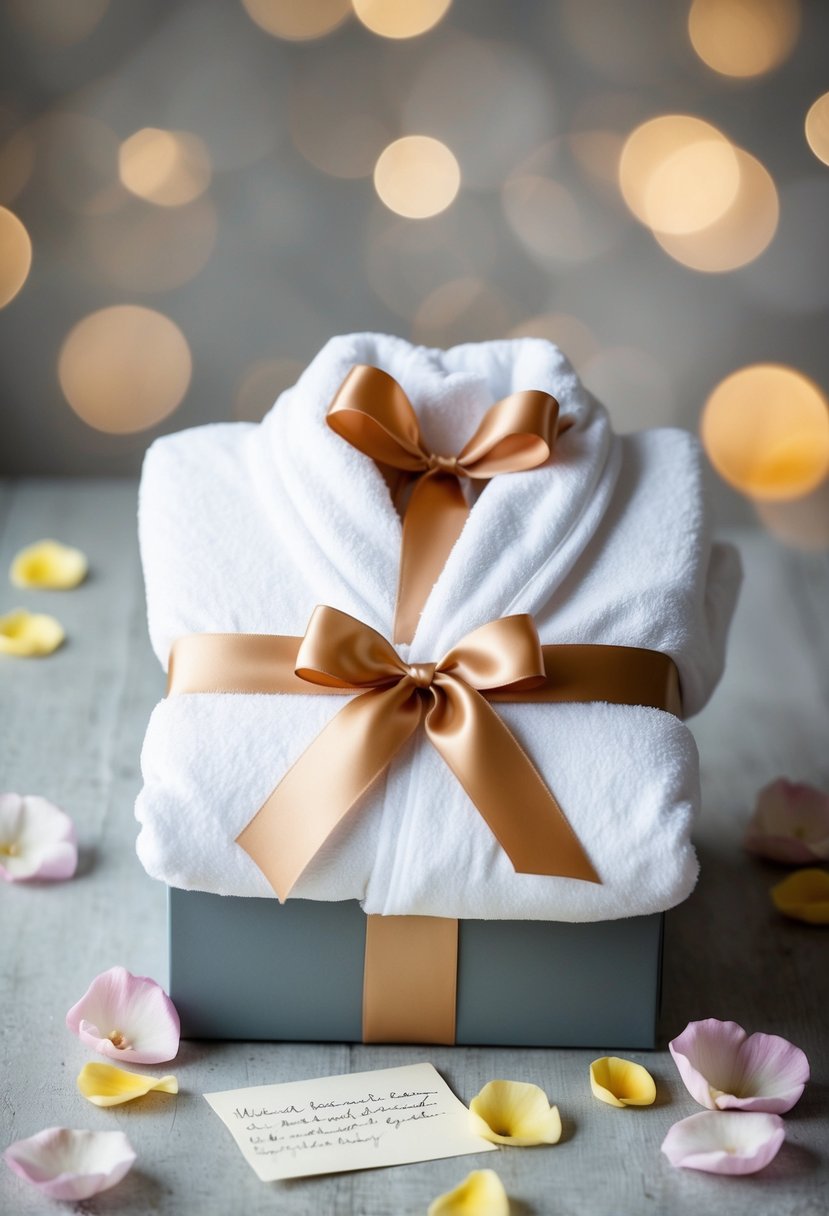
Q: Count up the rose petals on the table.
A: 13